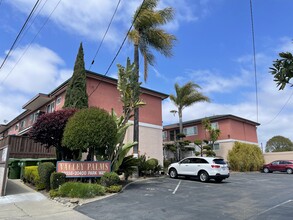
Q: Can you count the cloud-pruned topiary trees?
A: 2